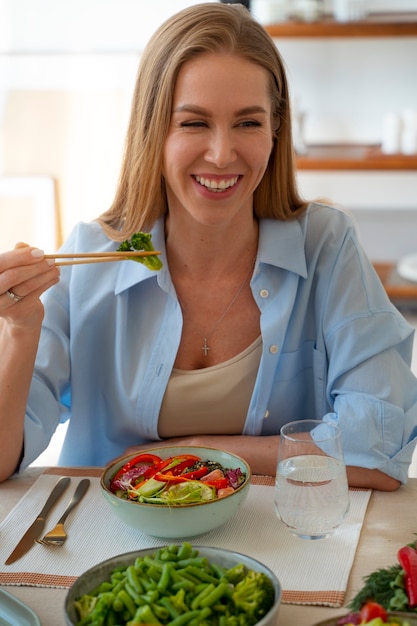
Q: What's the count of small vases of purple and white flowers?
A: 0